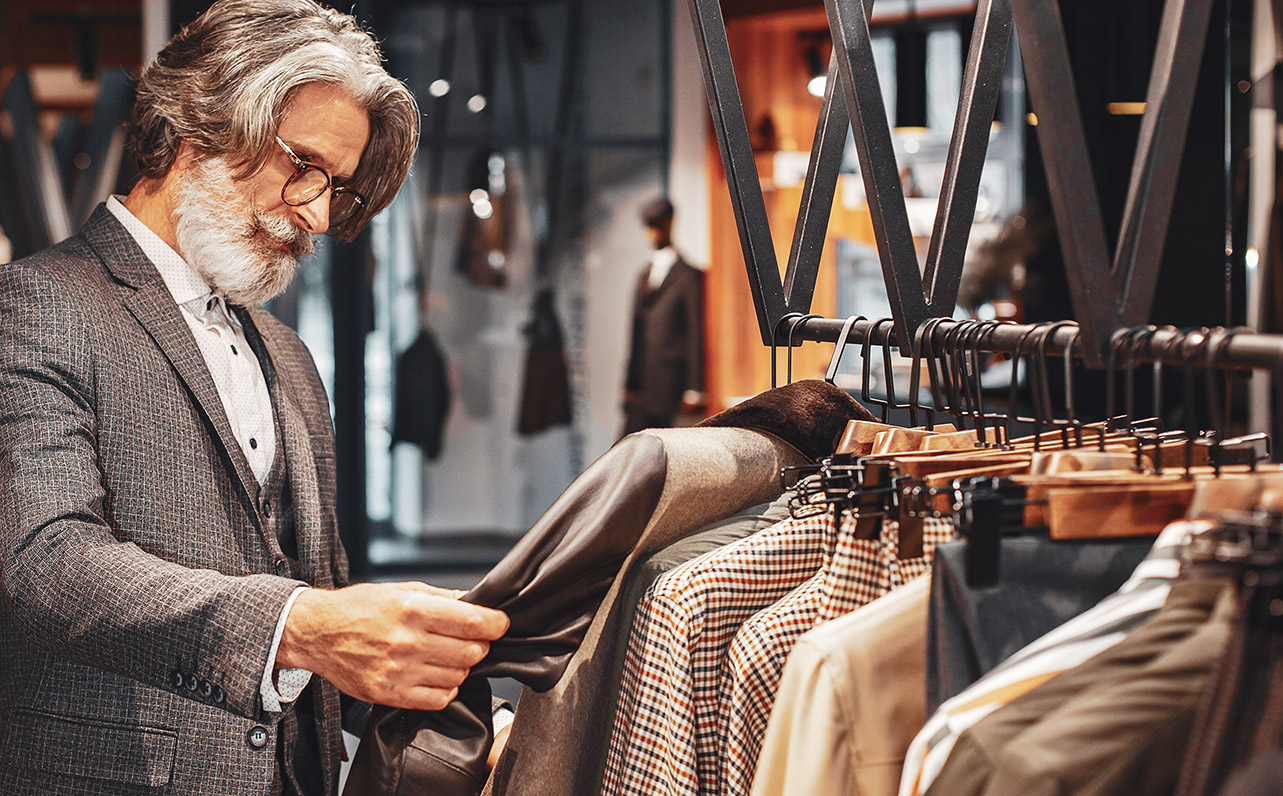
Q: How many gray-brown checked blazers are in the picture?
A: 1